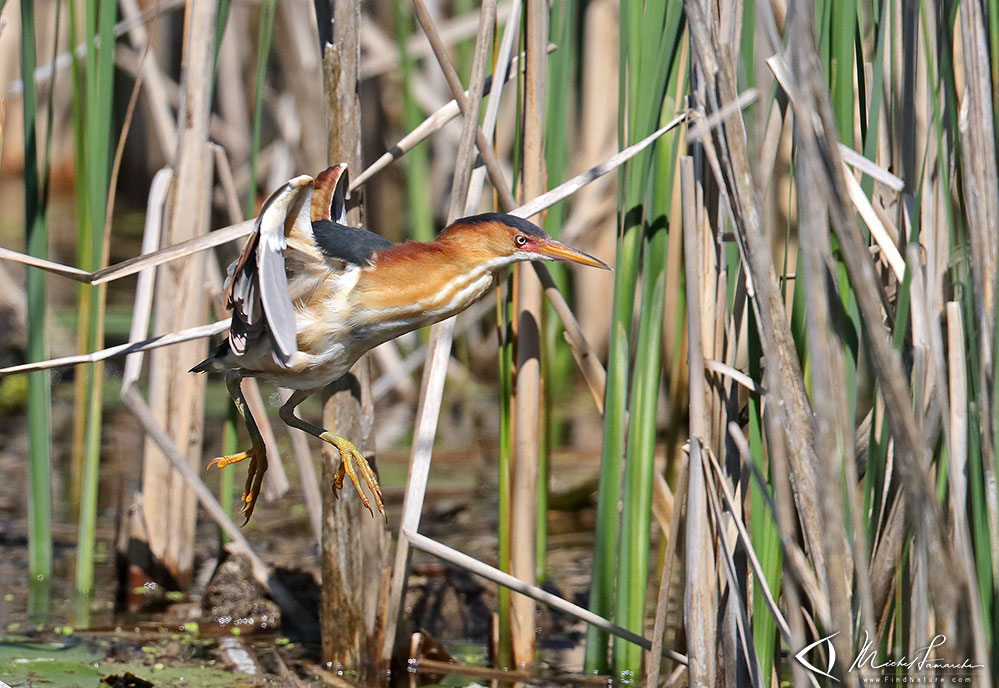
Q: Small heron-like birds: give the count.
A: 1